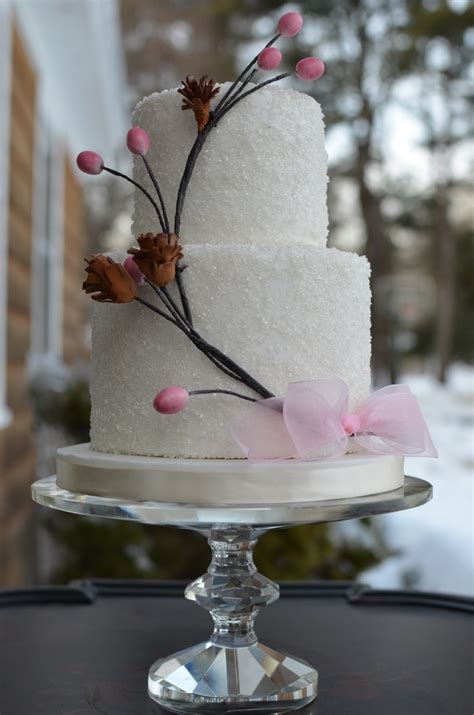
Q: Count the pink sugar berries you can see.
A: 7